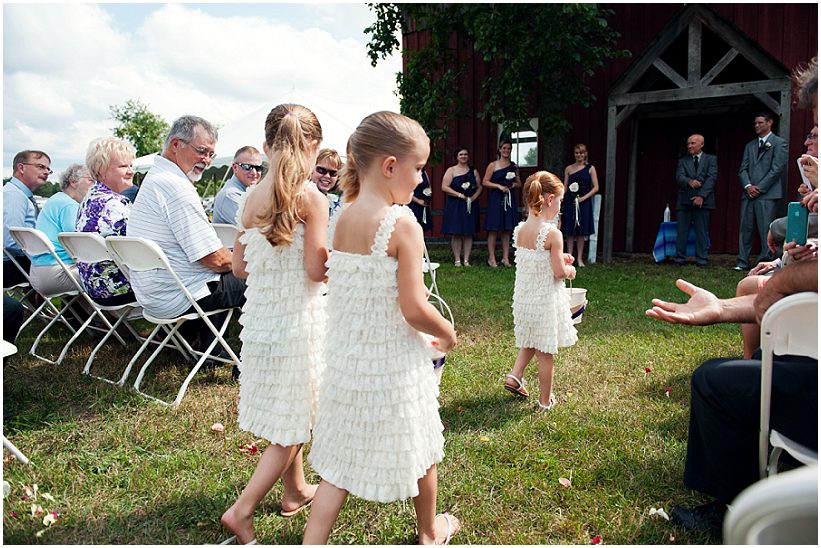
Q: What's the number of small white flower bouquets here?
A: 4